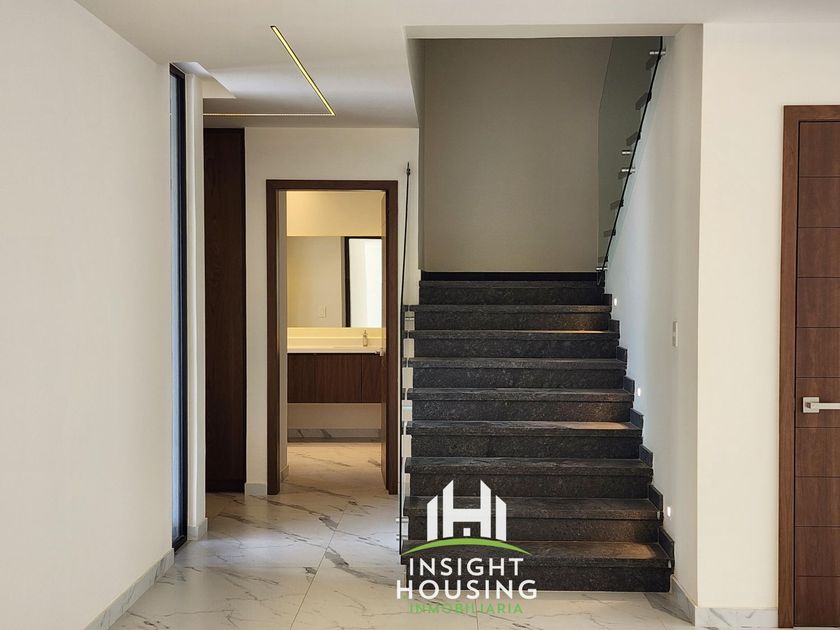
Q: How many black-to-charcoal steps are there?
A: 9